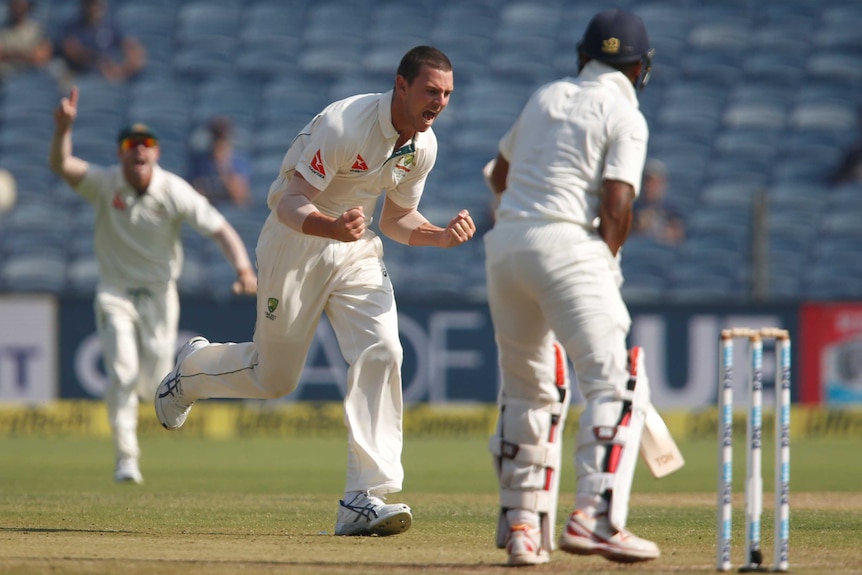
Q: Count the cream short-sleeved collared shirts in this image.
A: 3